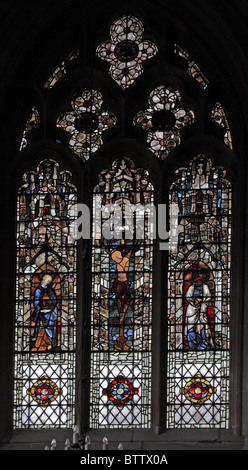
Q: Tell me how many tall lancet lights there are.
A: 3